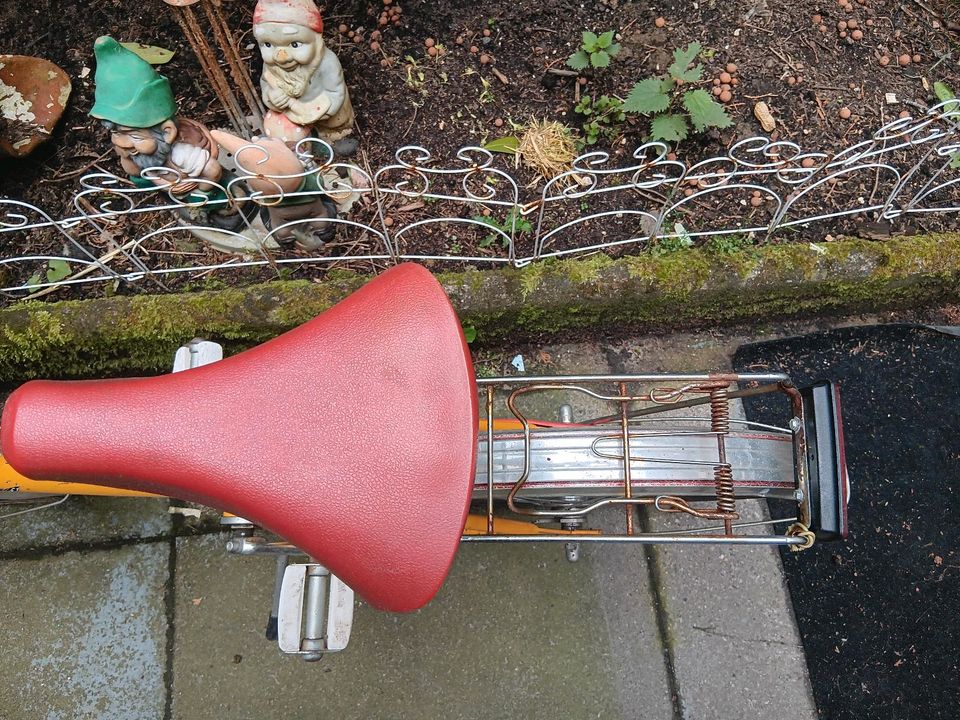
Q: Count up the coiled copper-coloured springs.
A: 2